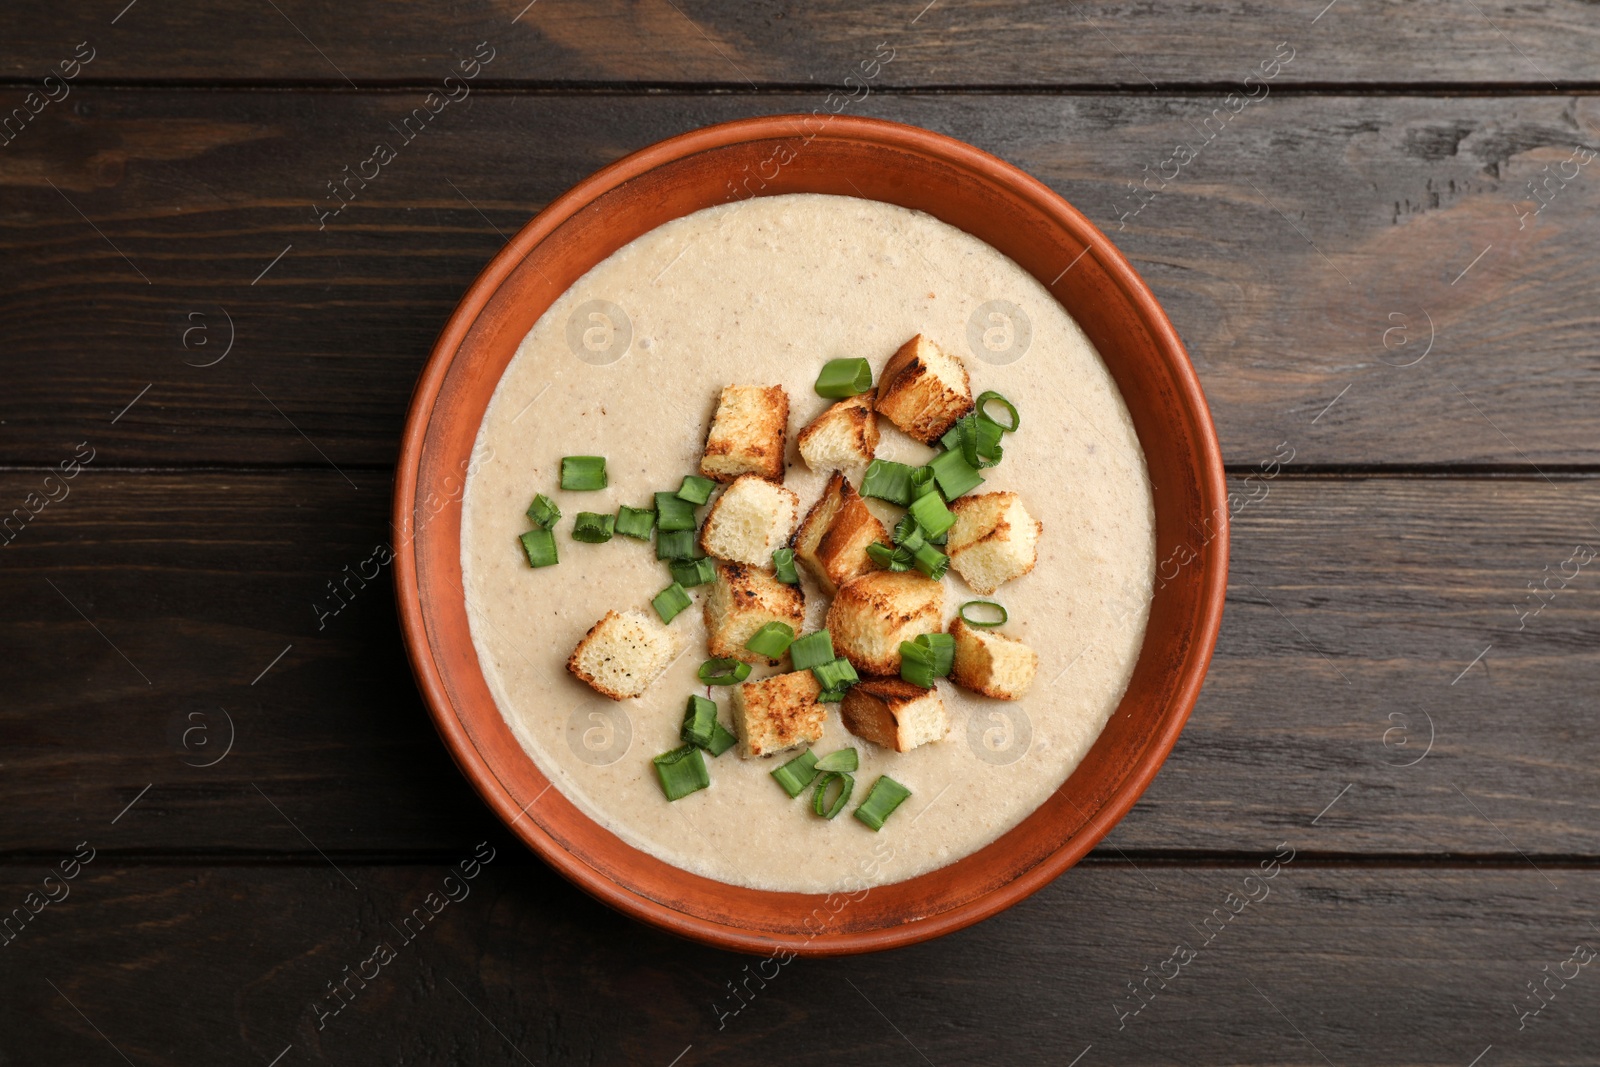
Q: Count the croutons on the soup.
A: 12